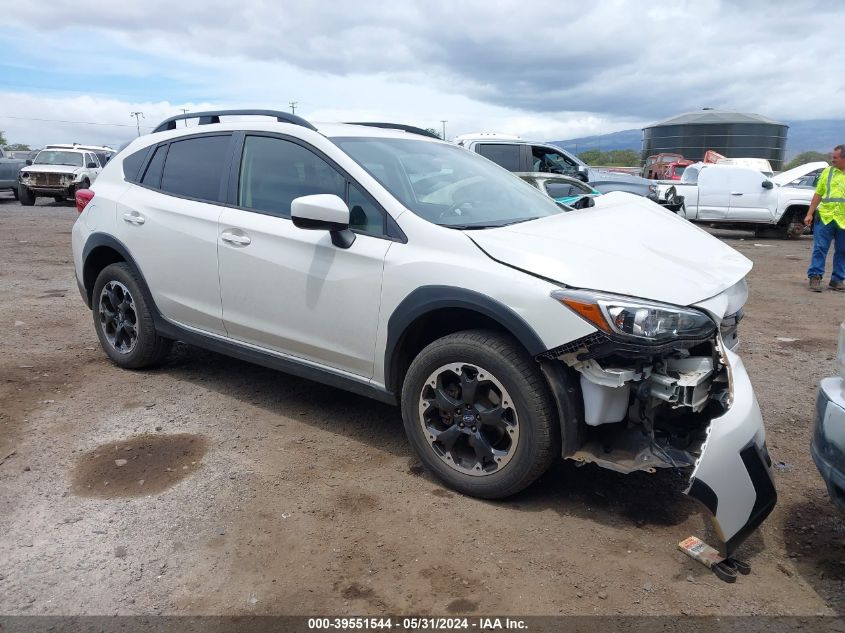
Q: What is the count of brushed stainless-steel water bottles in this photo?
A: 0